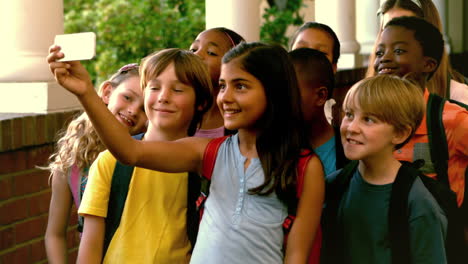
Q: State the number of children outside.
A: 9